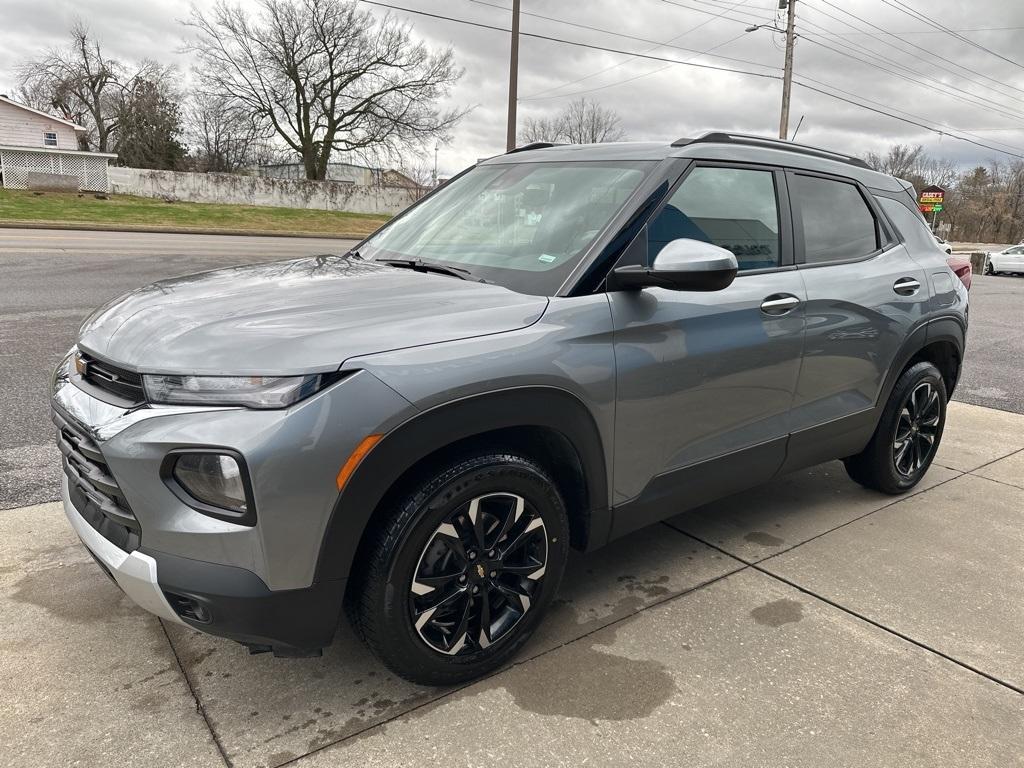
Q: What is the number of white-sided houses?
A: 1